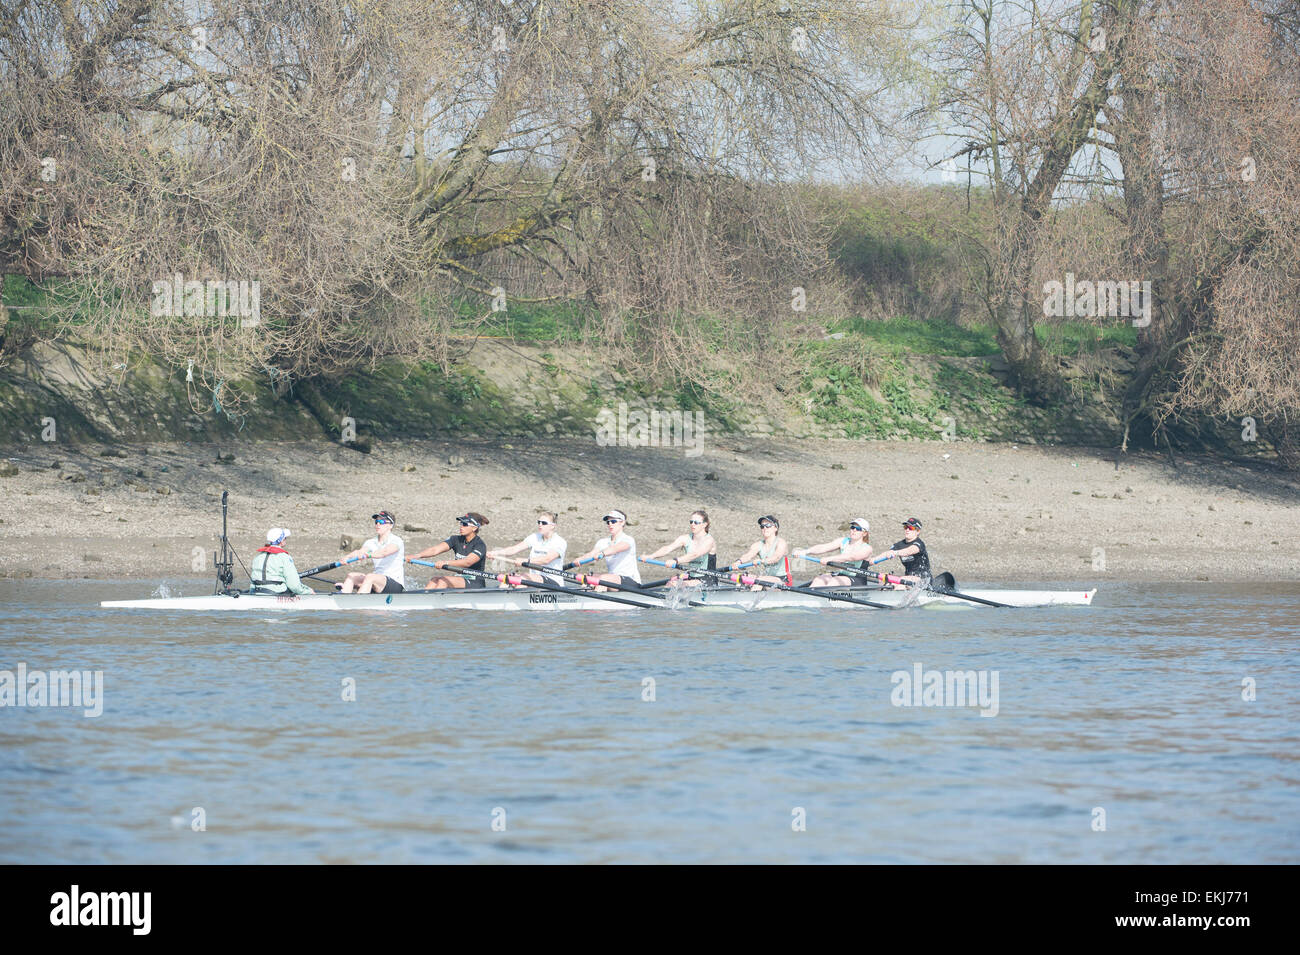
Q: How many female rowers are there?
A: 8